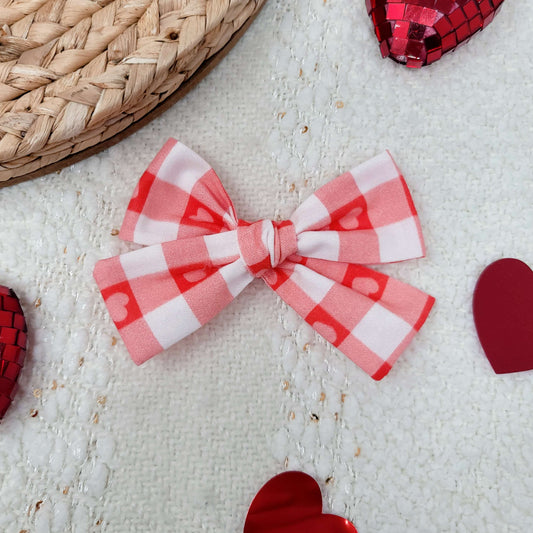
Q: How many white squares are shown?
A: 12